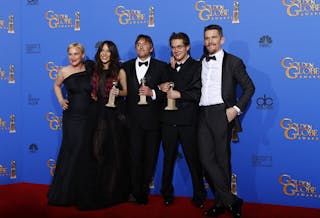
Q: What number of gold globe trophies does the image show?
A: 3